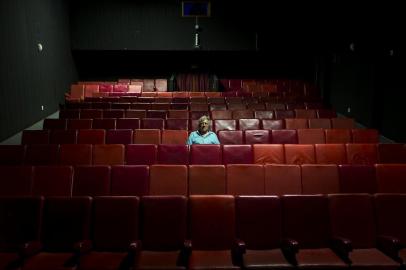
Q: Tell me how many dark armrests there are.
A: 8